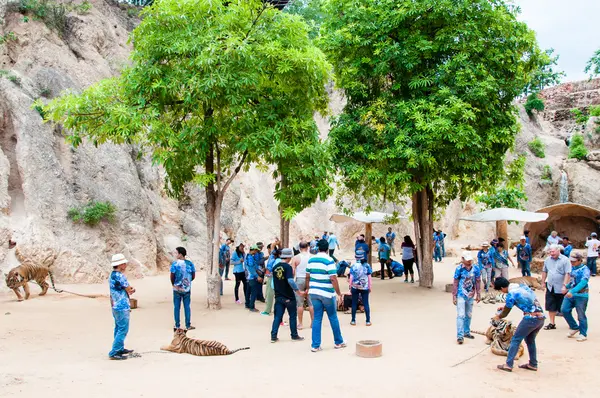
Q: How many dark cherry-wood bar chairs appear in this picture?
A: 0